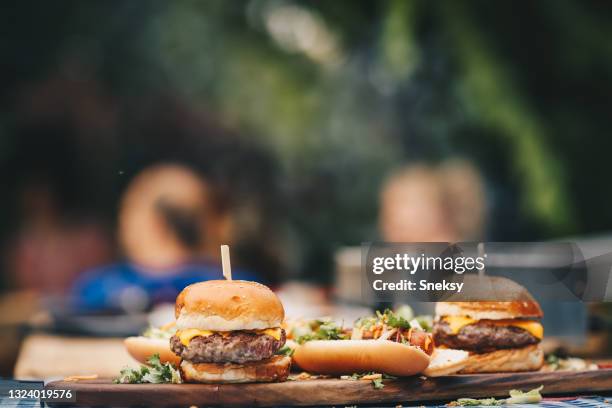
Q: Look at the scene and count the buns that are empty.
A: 0